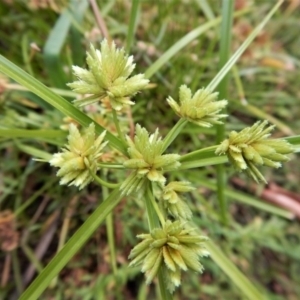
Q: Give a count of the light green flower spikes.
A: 7